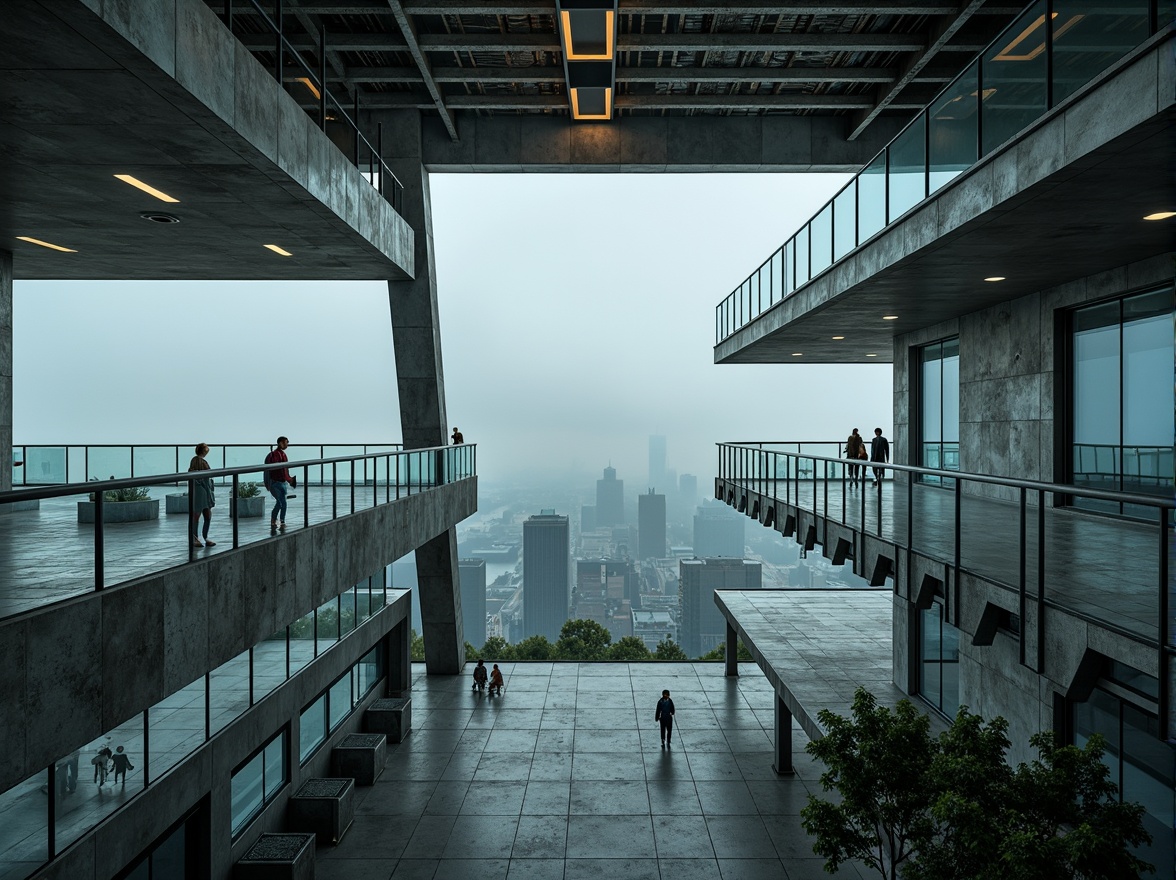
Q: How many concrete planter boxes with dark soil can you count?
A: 4